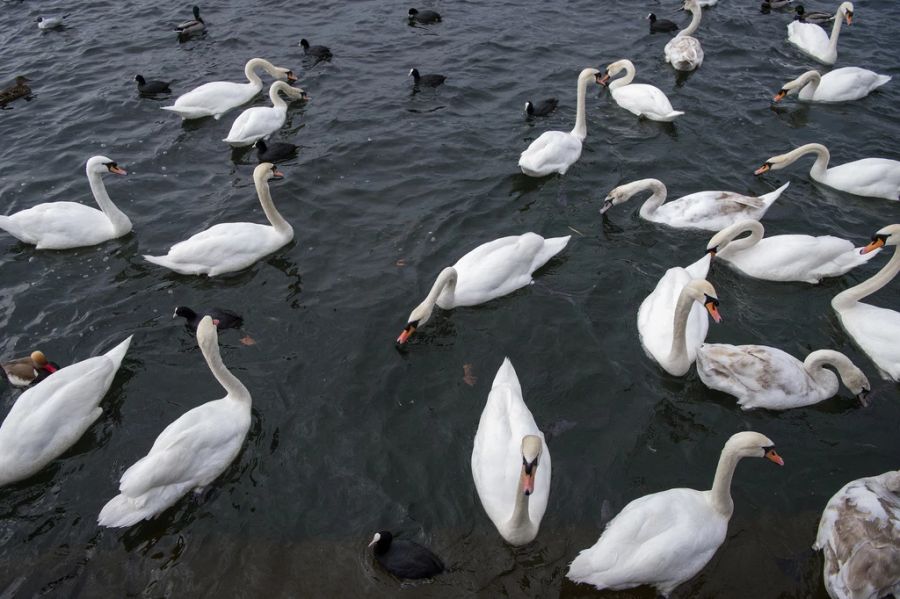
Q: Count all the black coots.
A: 9